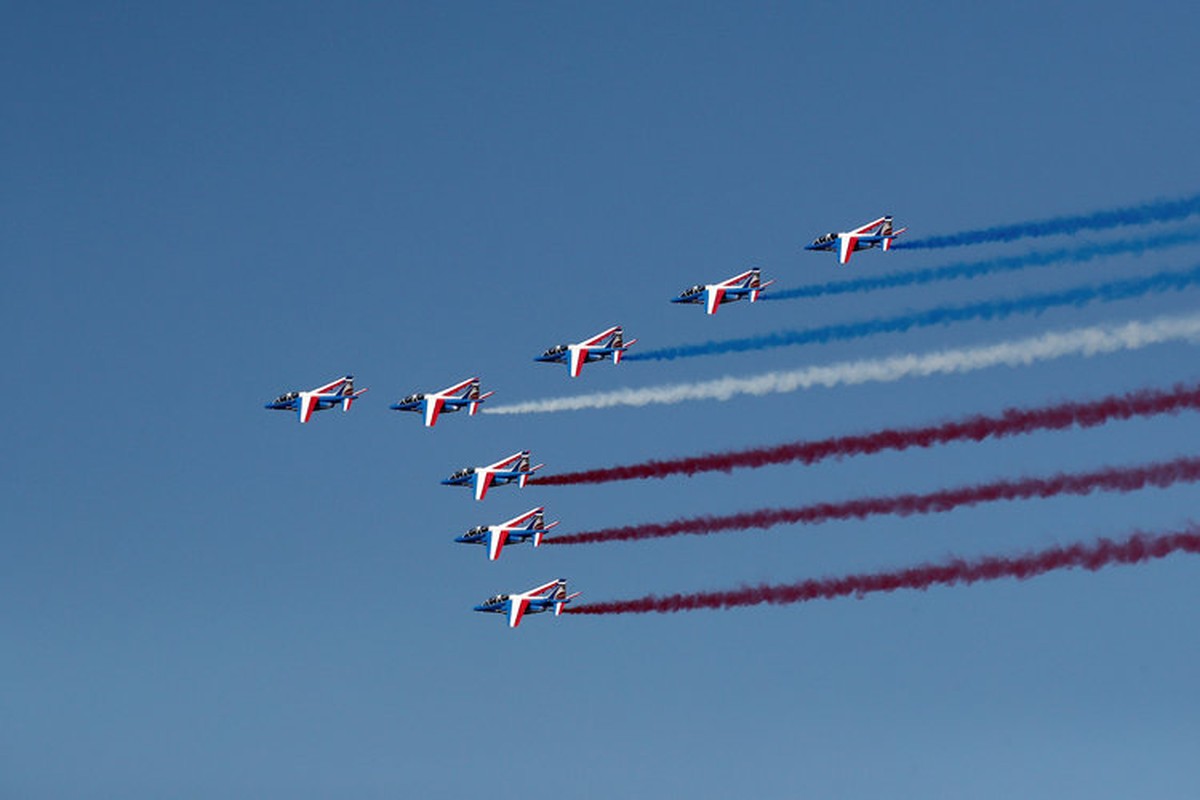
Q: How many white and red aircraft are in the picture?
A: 8